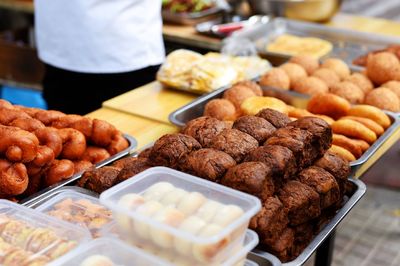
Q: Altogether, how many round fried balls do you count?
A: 14